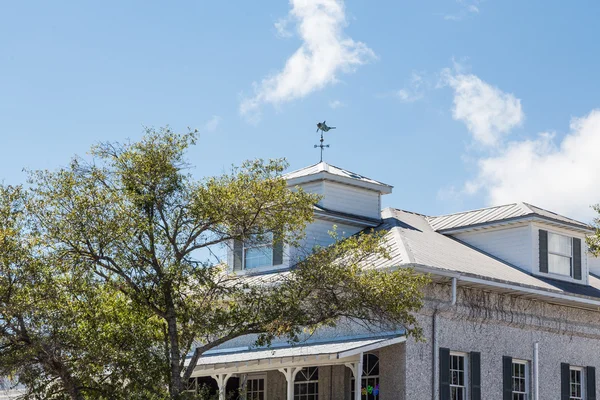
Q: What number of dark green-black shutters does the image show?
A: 9